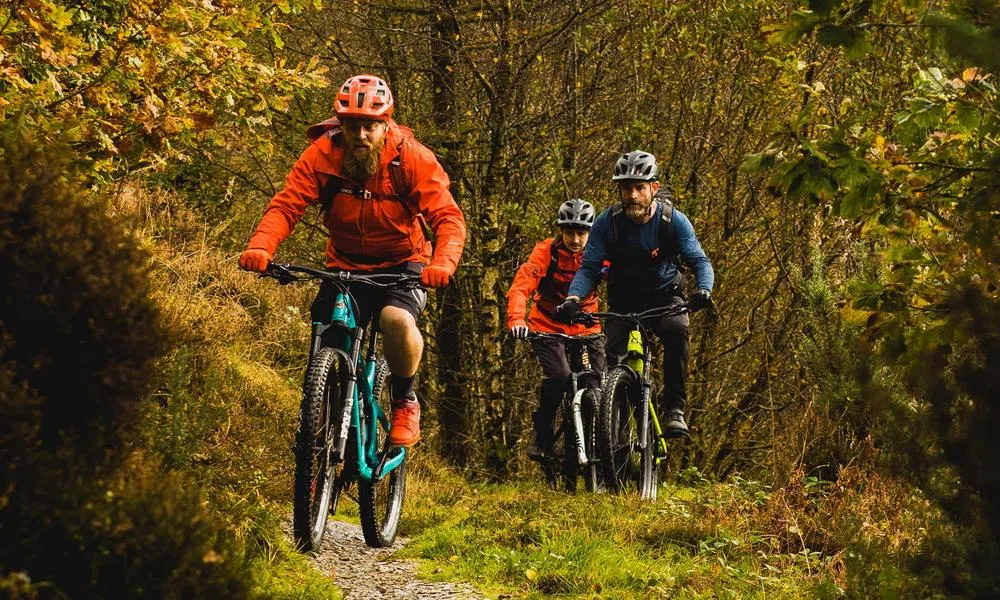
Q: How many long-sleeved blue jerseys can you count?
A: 1